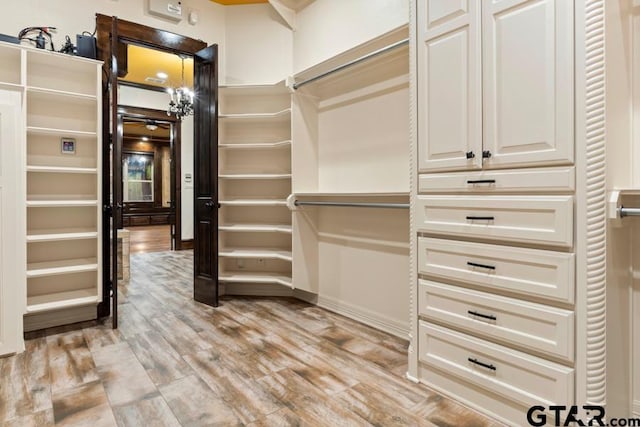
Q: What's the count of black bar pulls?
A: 5